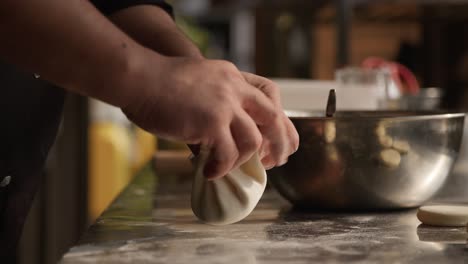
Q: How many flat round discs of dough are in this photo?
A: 1